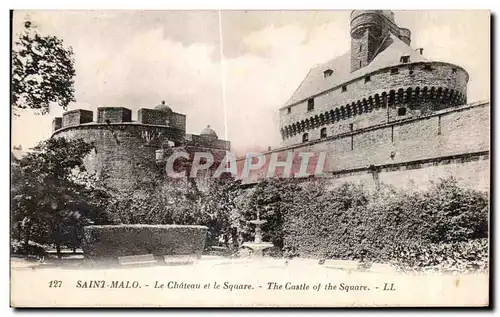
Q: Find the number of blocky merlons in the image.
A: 4